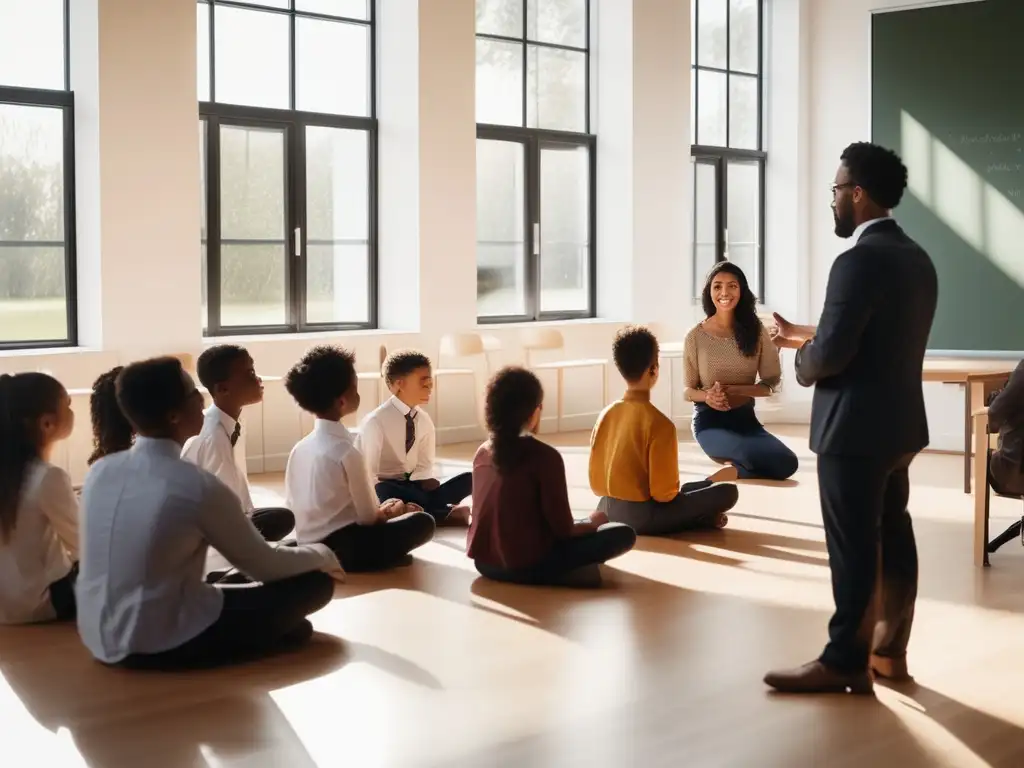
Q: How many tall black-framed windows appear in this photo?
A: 4